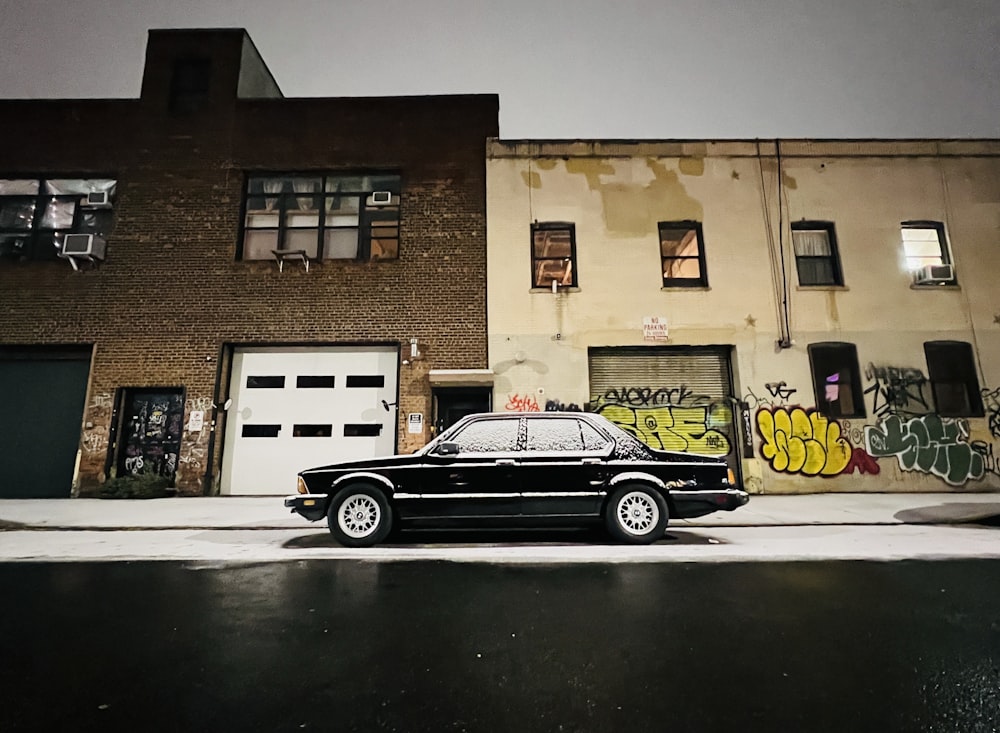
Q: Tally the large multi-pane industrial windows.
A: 2